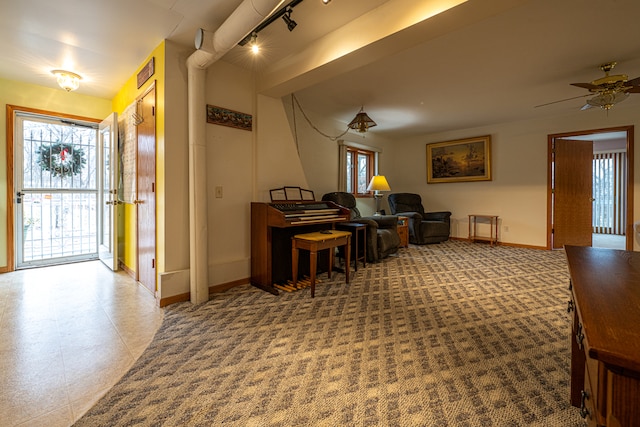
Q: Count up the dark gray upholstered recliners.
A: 2